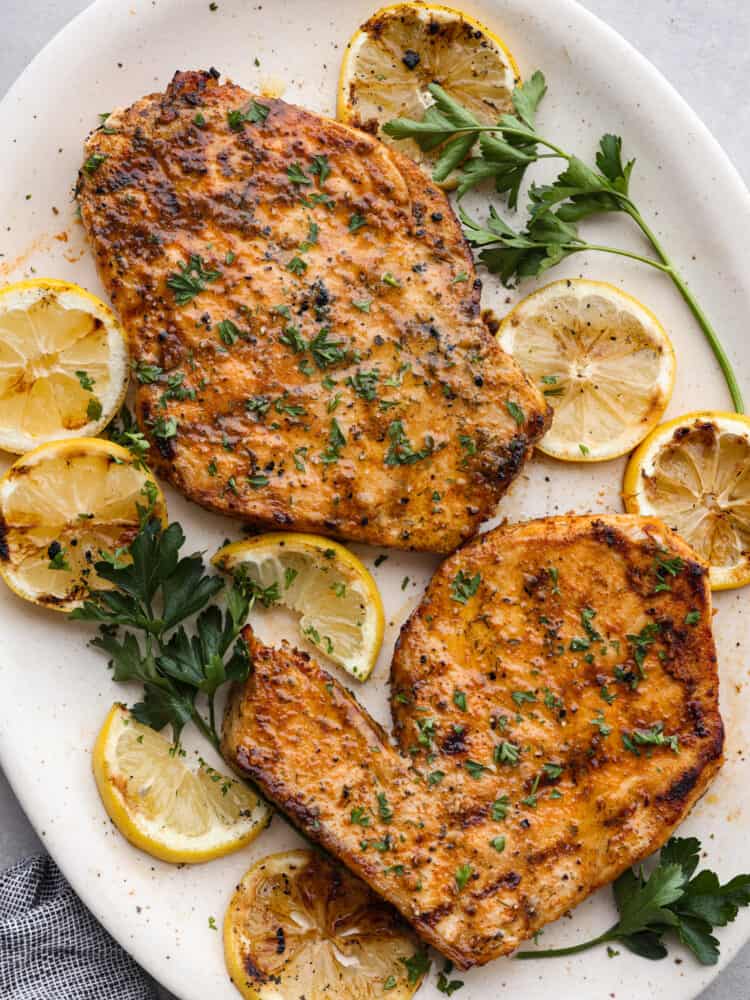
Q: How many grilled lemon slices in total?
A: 8